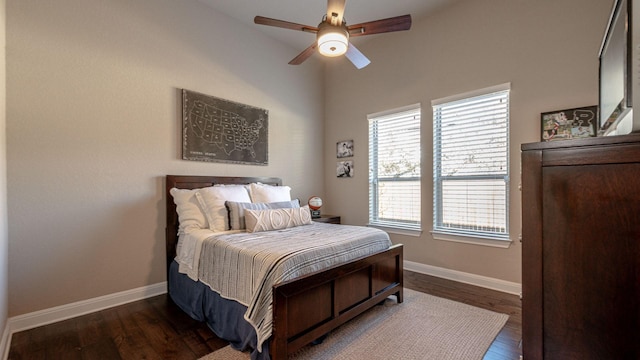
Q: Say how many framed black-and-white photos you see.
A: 2